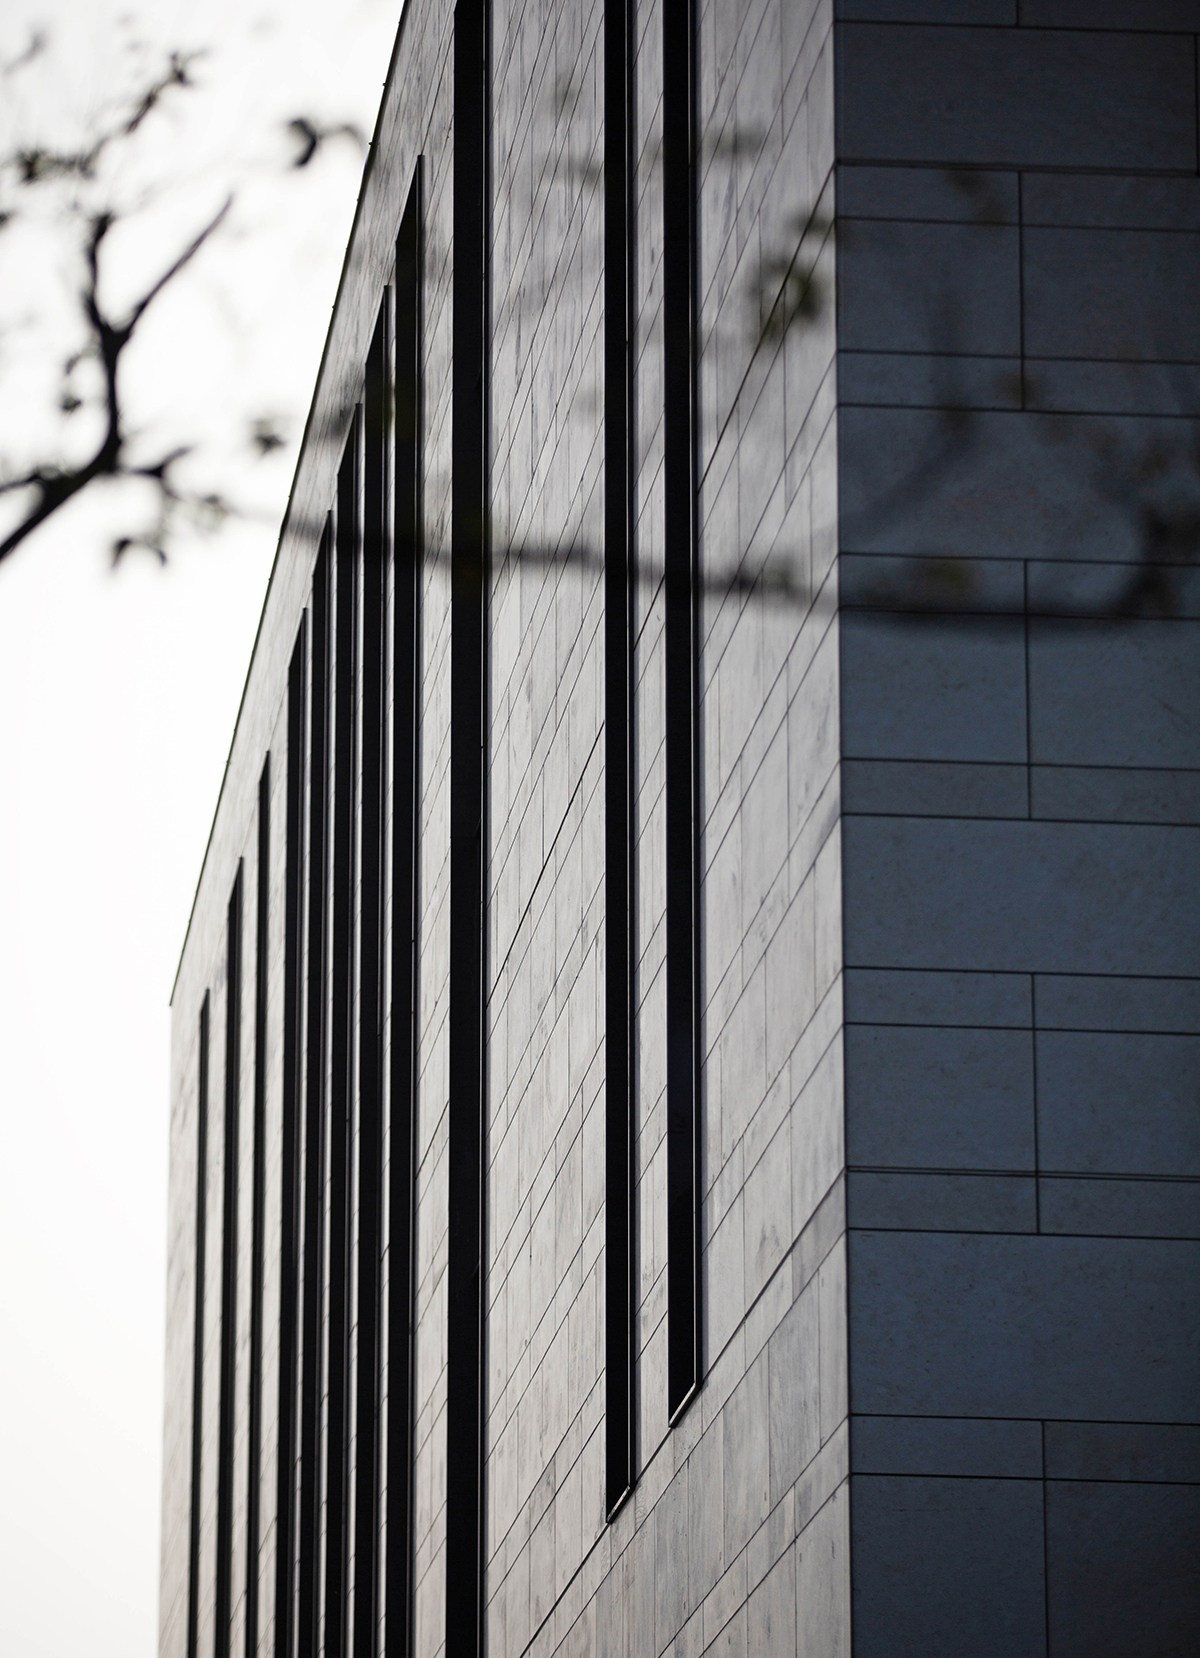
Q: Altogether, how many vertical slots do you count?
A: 11